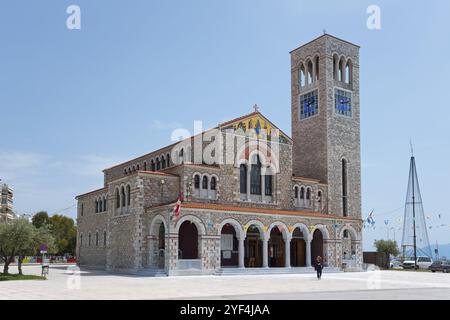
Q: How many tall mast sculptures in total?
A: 1